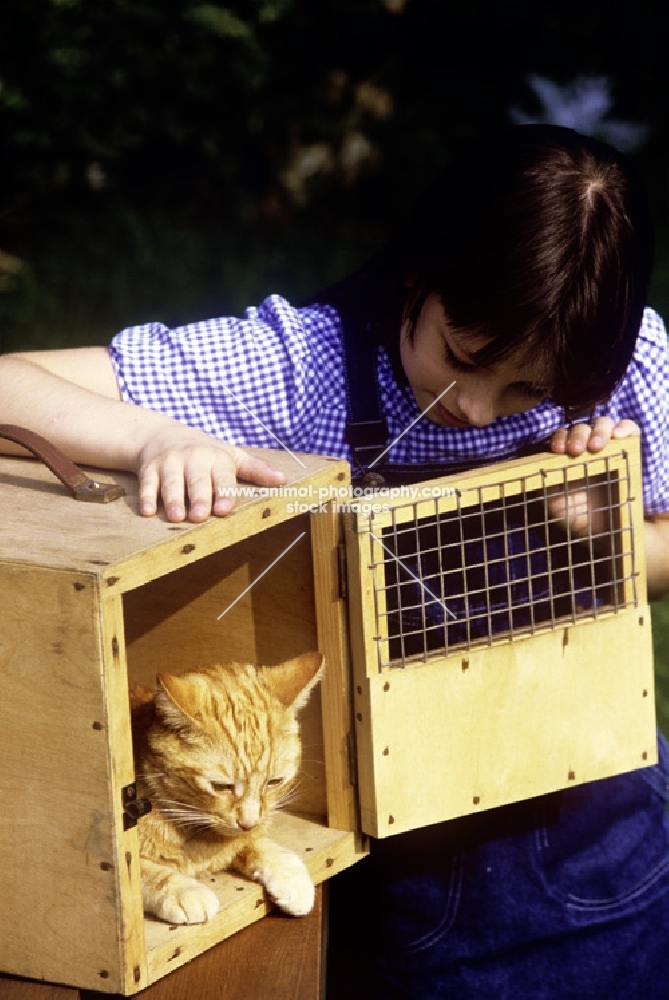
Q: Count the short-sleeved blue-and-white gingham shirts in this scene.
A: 1